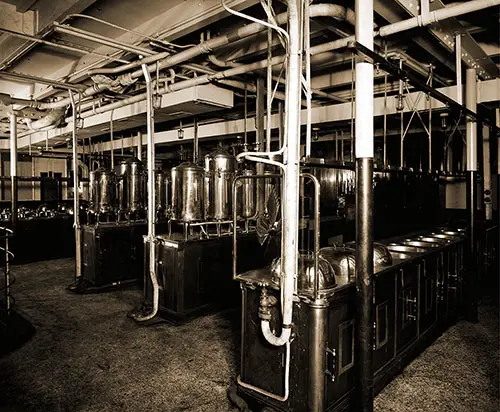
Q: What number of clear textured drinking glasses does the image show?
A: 0